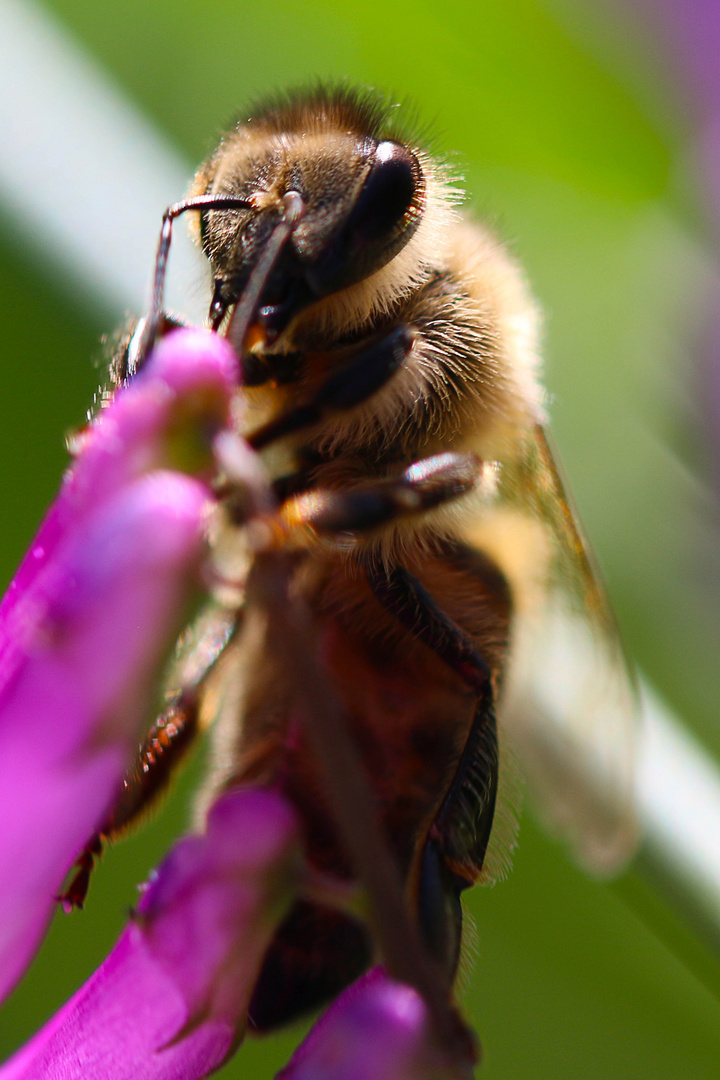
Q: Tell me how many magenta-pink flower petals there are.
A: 4